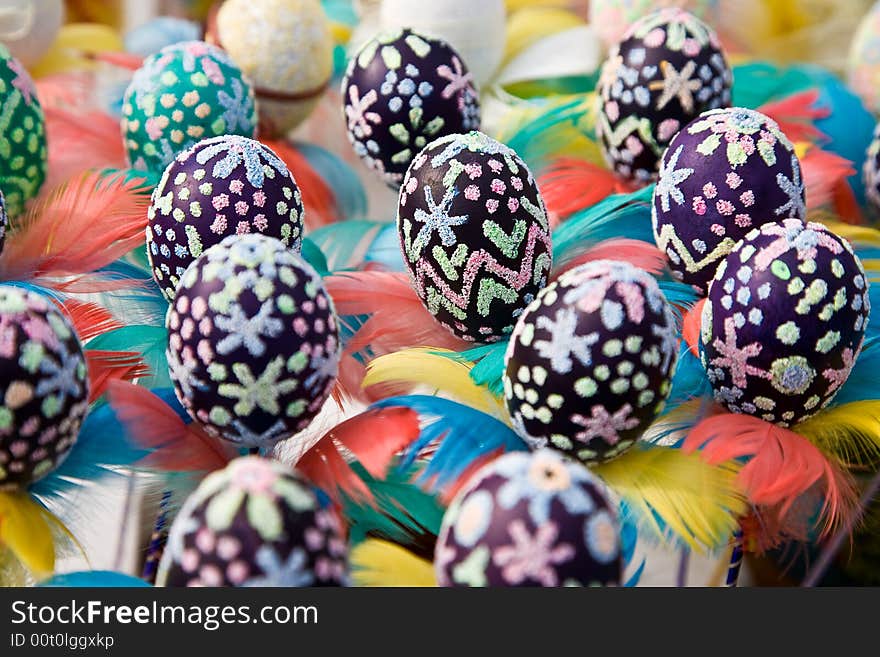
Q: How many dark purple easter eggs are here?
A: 11